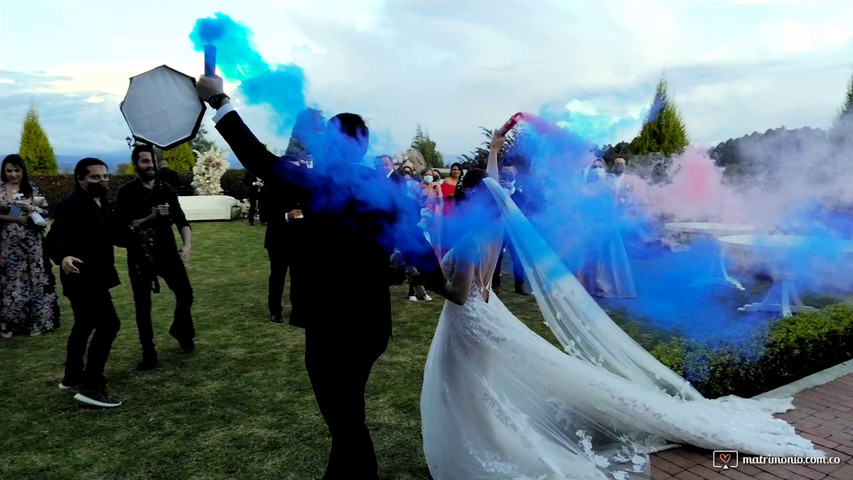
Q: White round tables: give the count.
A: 2